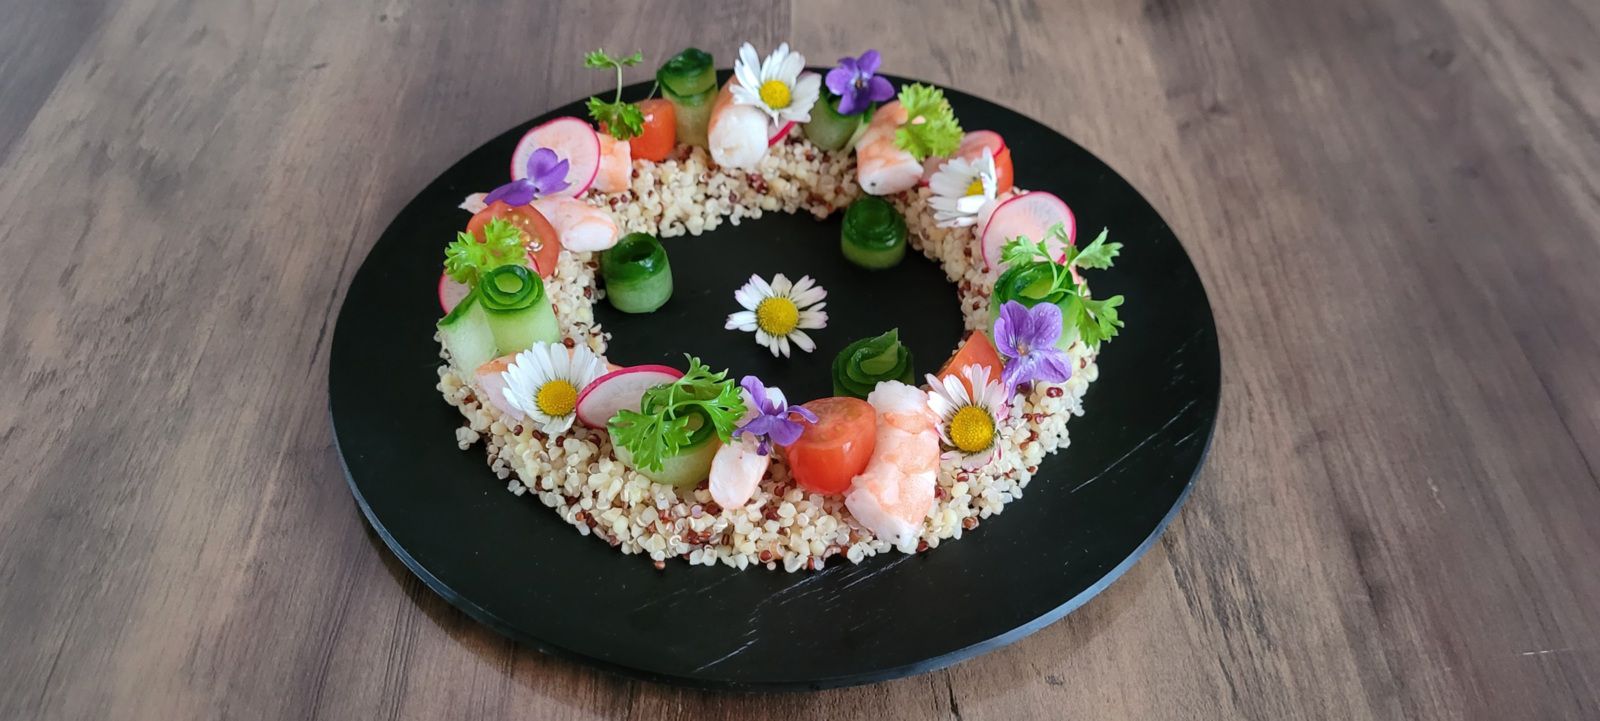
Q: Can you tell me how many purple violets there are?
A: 4